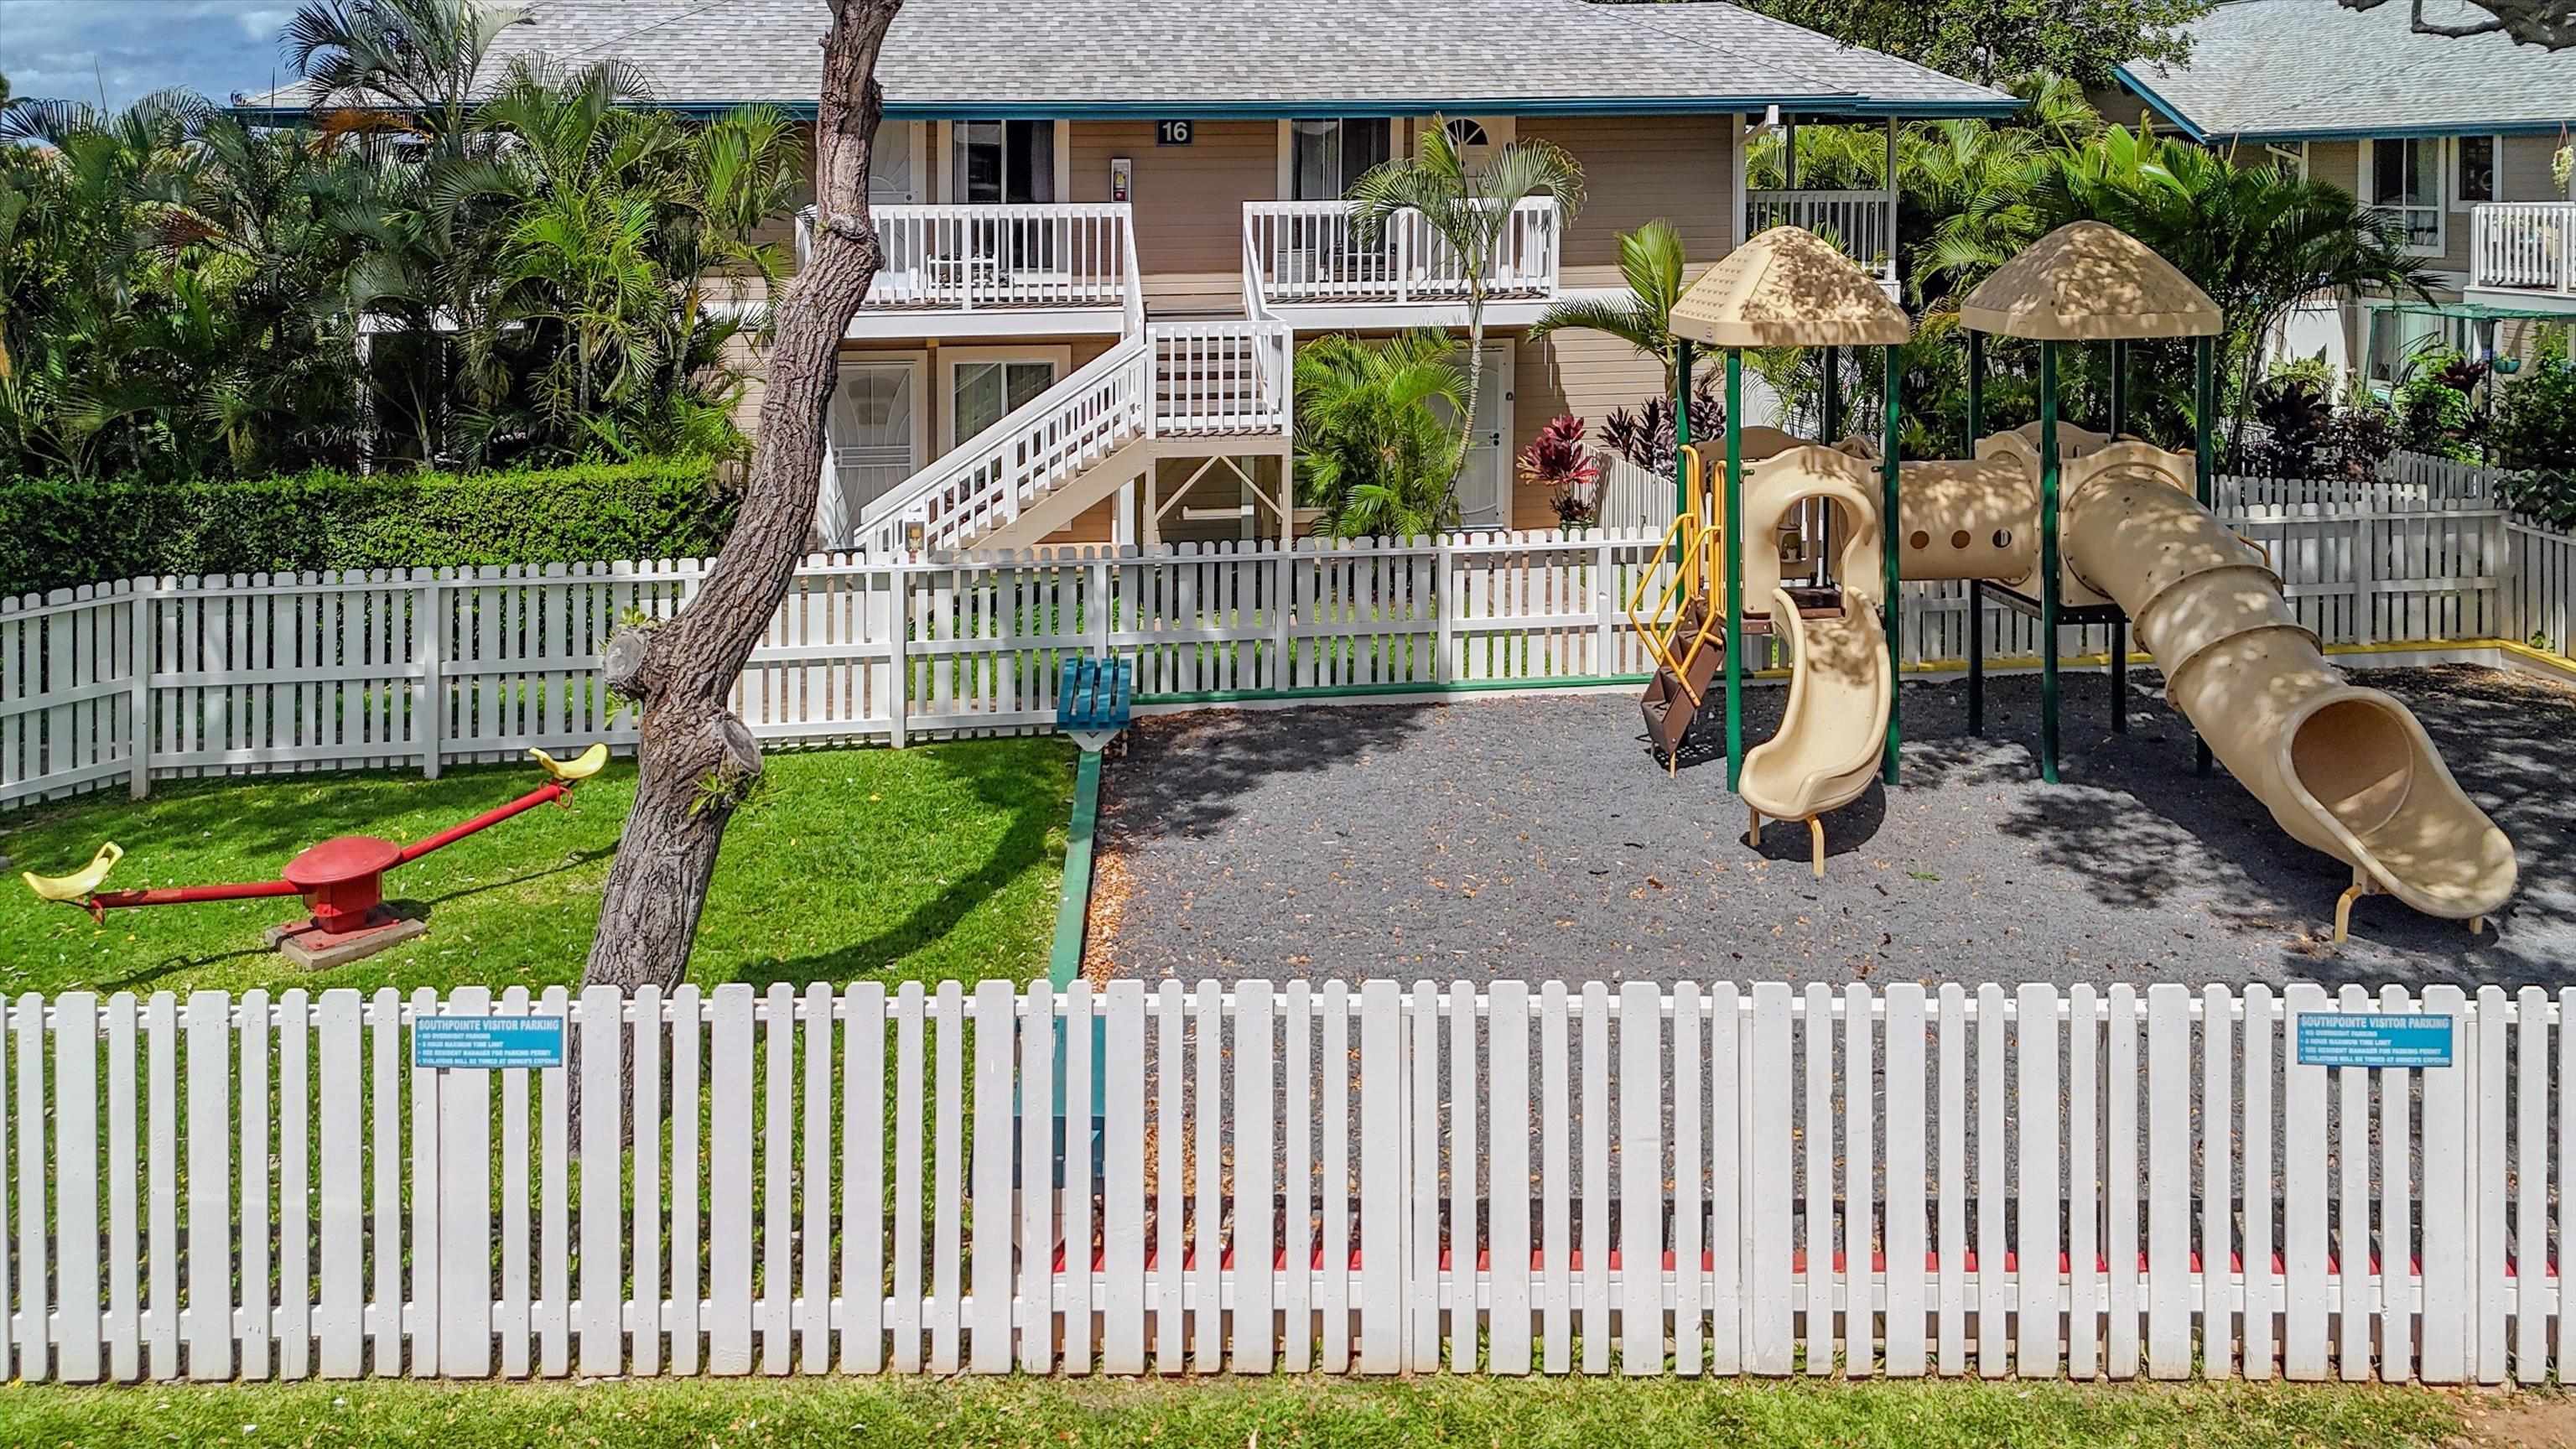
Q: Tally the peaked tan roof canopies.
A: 2